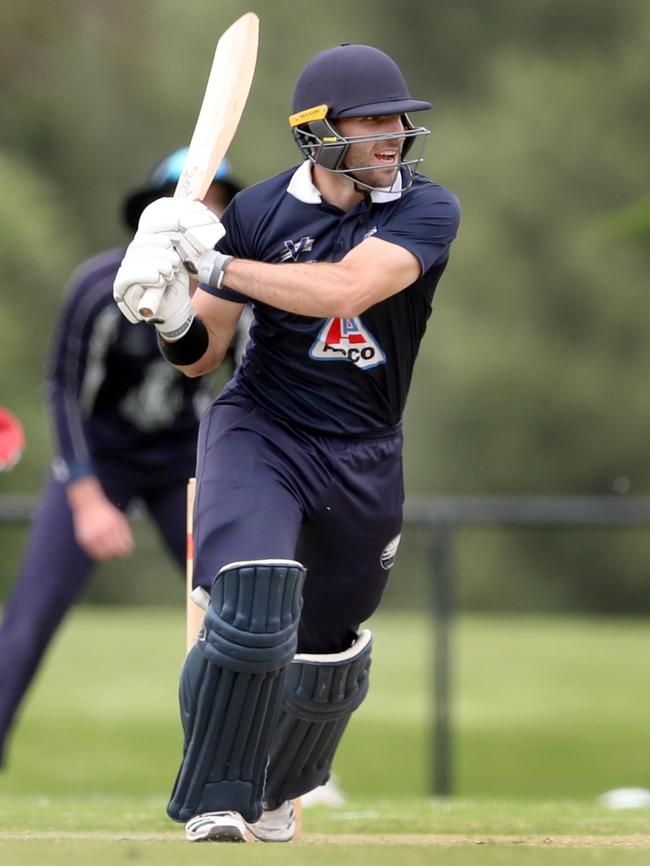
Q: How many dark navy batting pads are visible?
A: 2